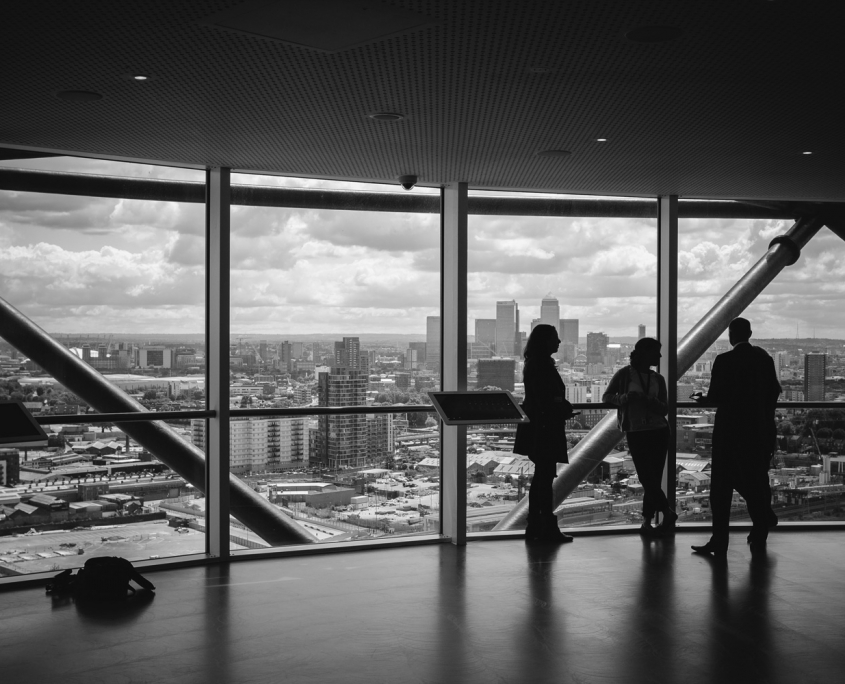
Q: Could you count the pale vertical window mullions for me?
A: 3